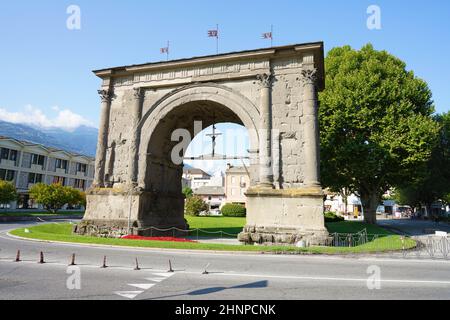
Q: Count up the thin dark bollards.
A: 7